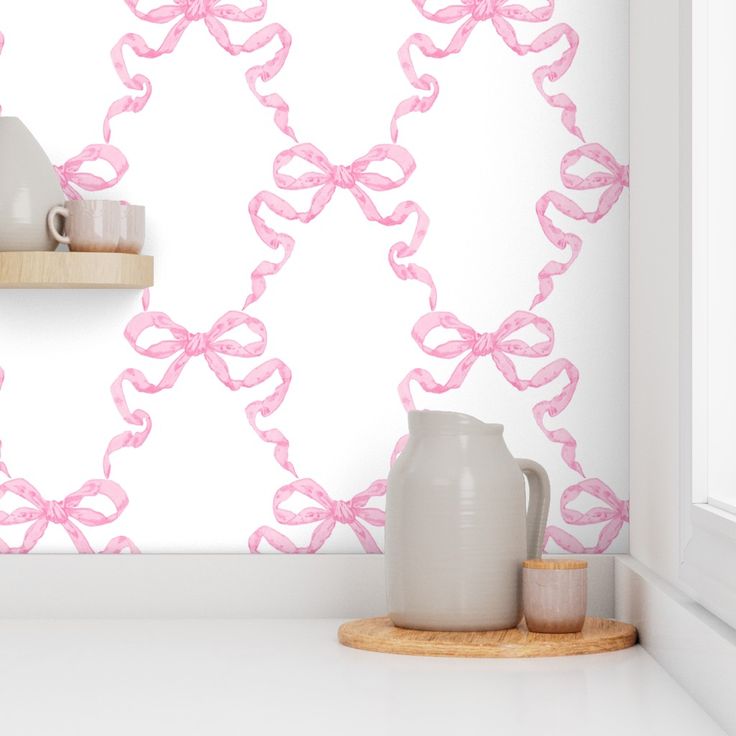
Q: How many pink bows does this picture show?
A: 10